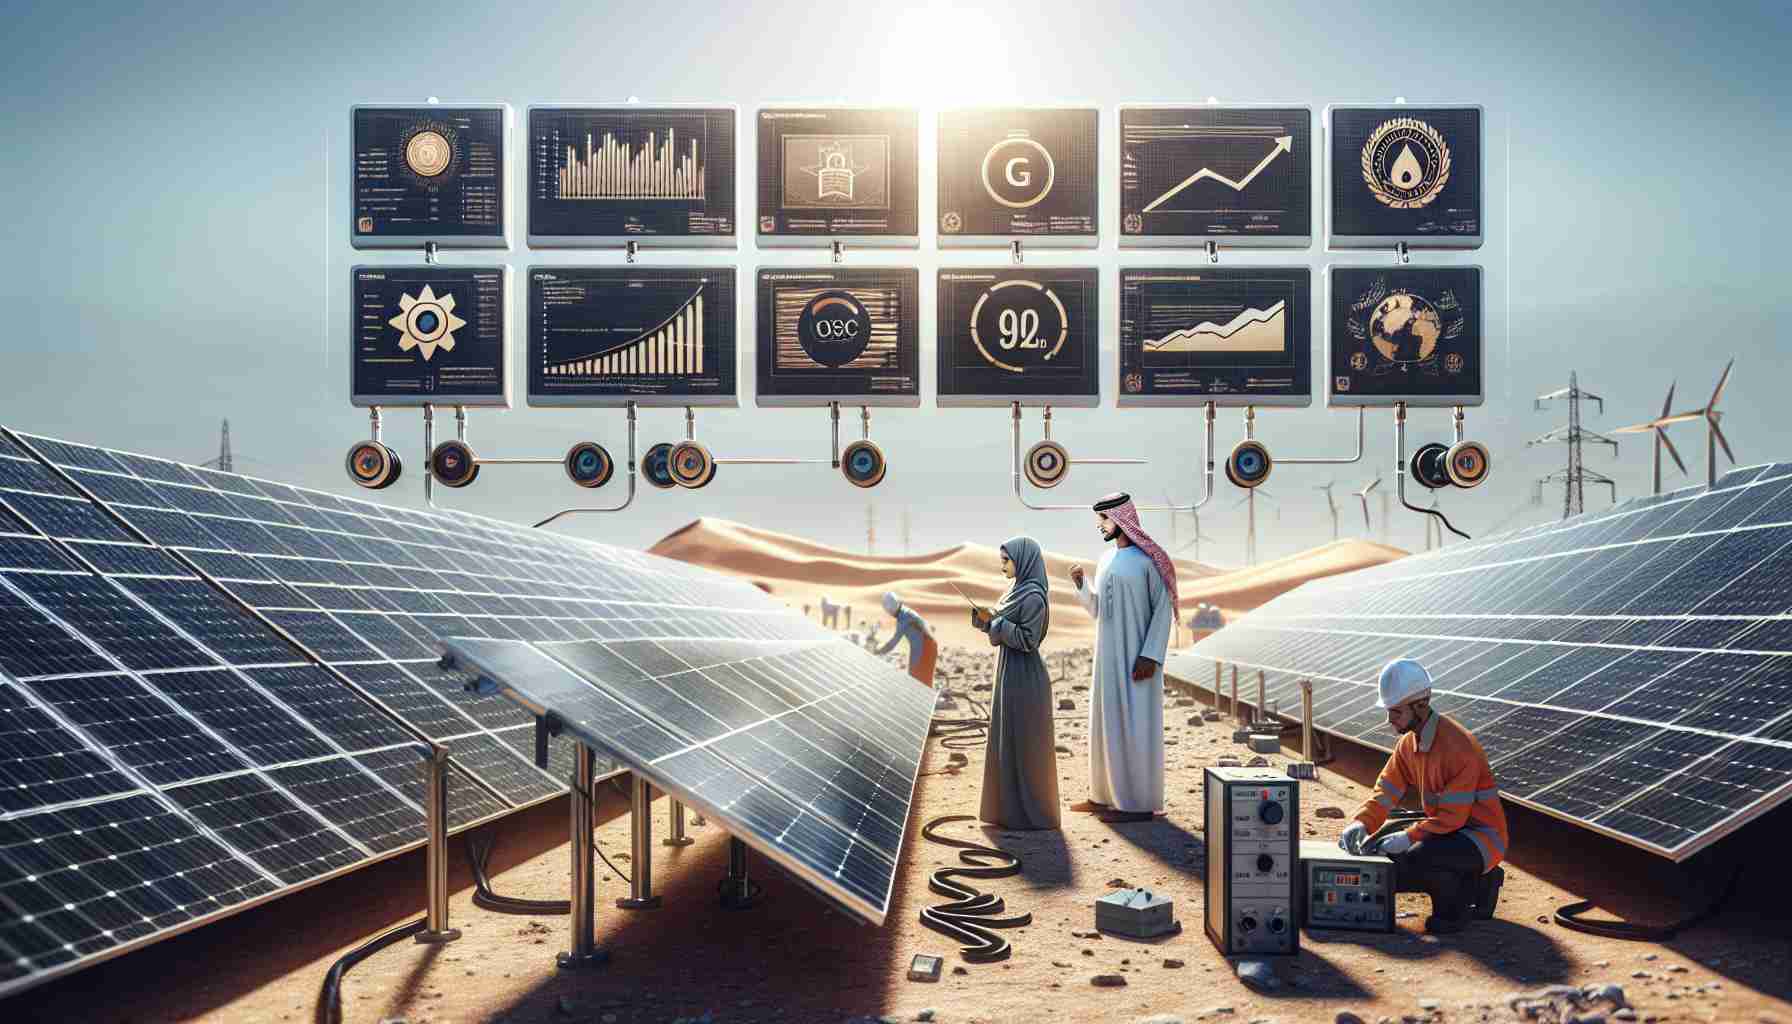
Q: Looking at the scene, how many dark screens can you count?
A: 12